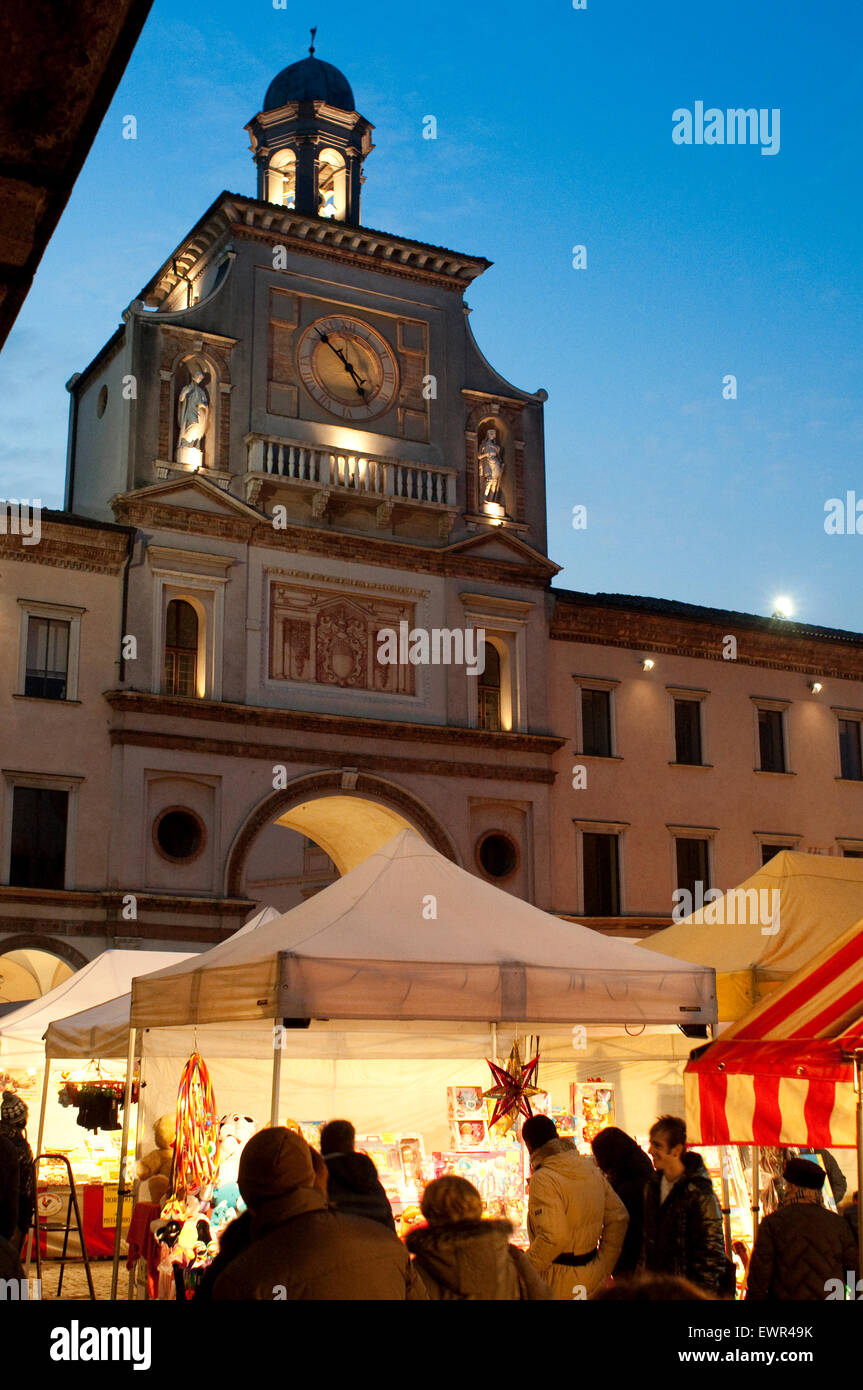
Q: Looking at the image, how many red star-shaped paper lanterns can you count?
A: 1